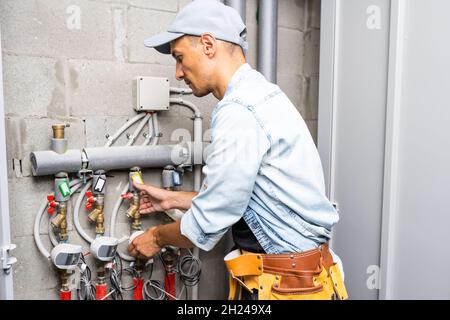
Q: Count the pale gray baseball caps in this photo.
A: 1